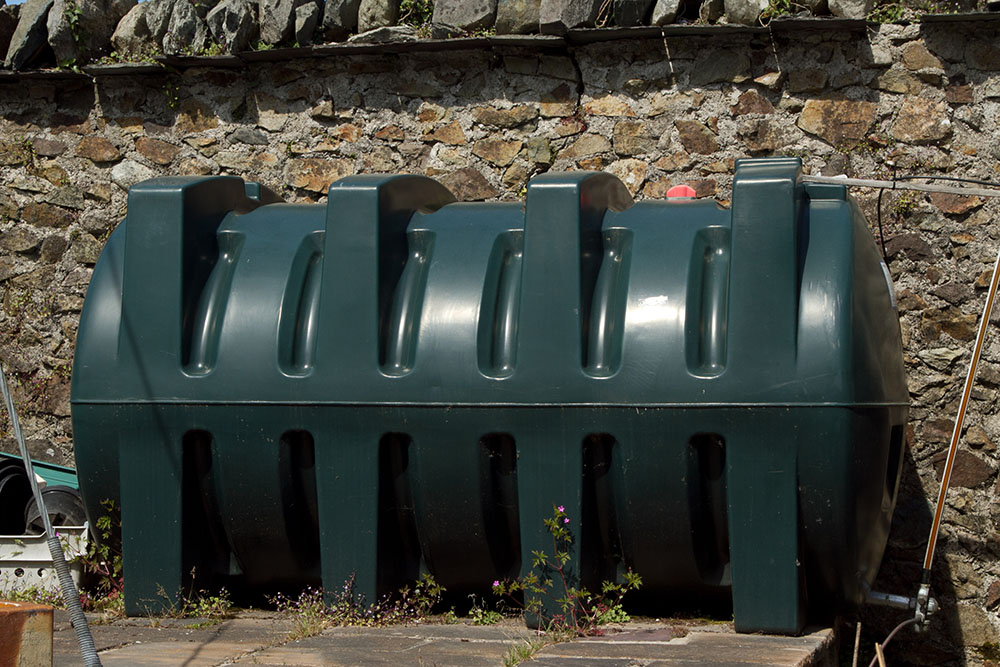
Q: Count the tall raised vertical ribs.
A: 4